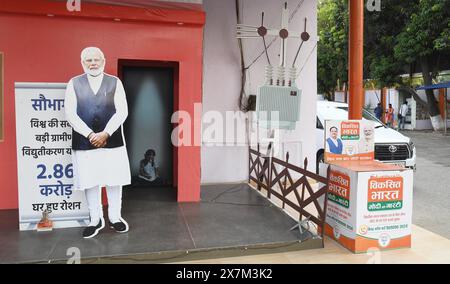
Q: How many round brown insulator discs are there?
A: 3